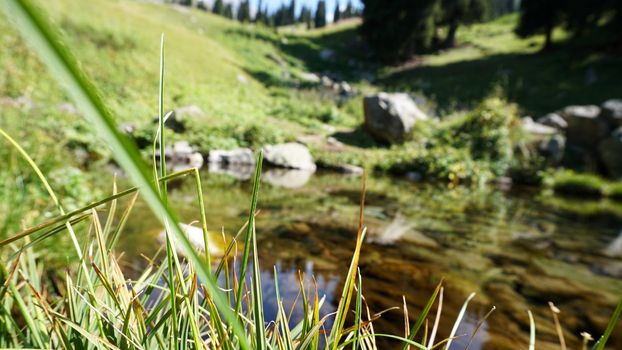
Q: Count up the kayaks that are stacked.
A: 0